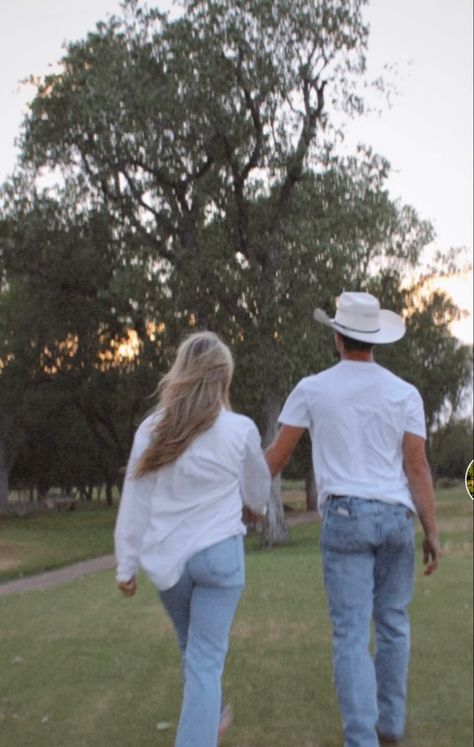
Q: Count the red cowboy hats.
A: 0